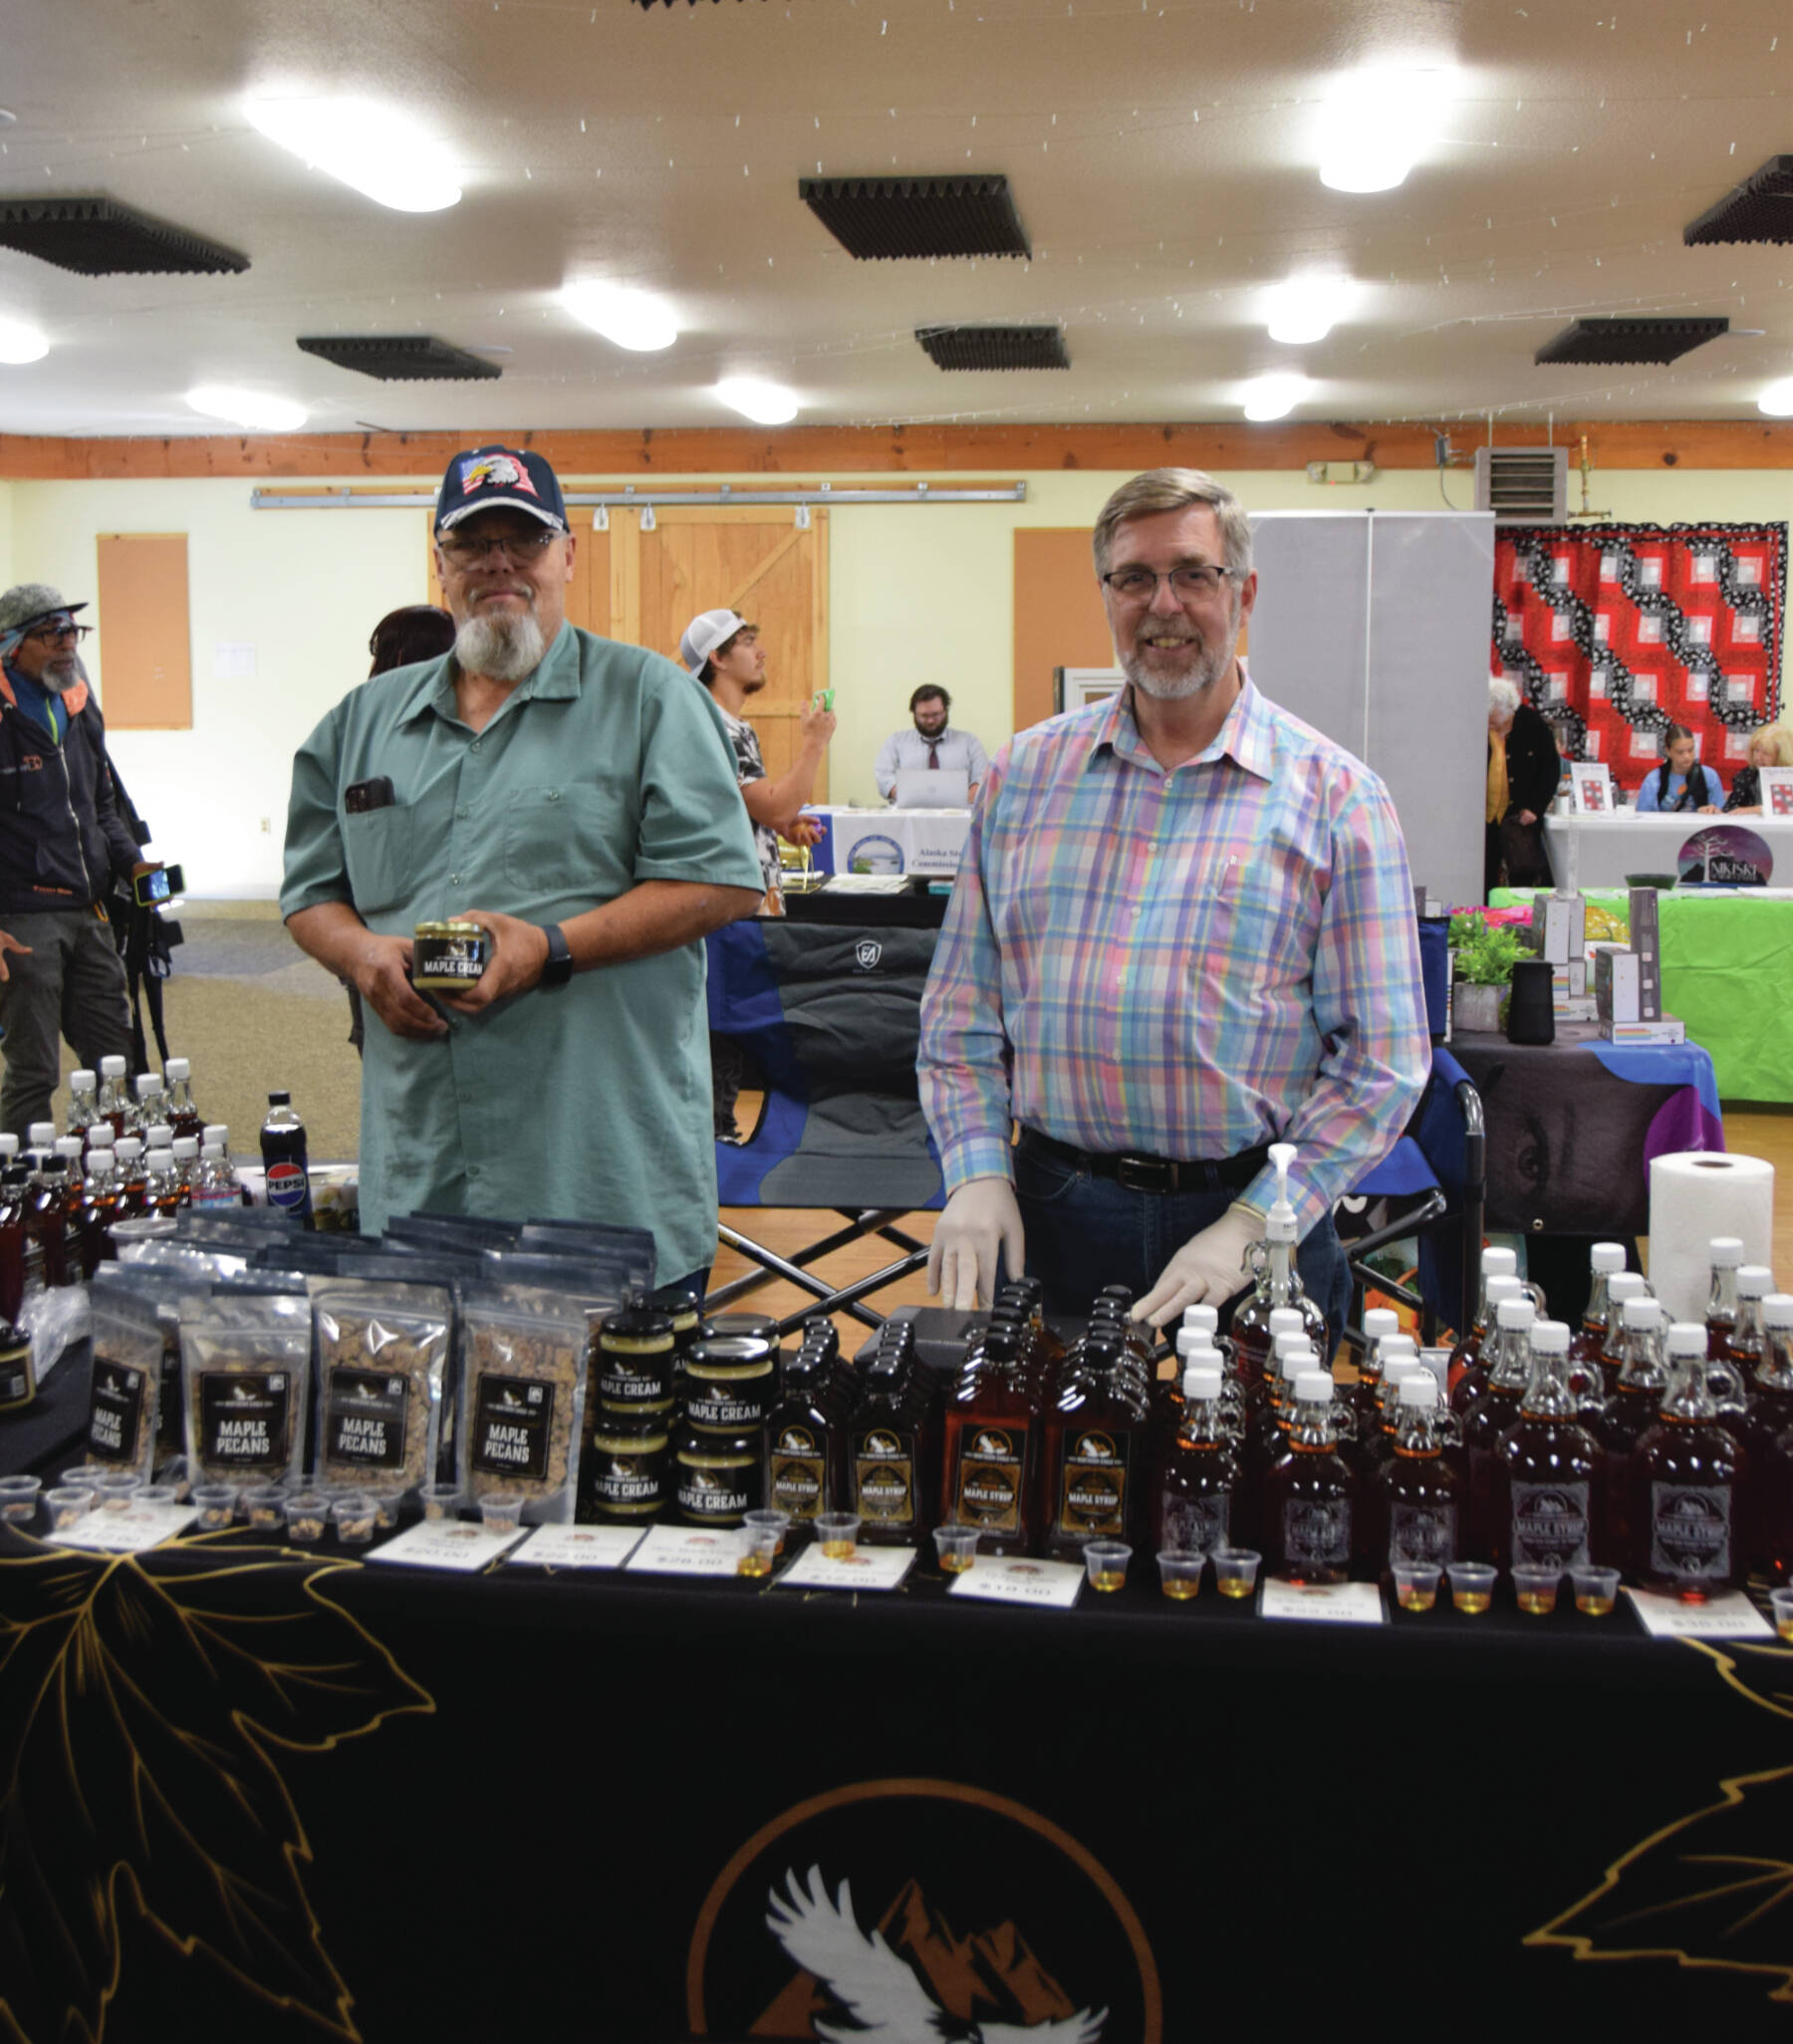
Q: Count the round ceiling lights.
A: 9